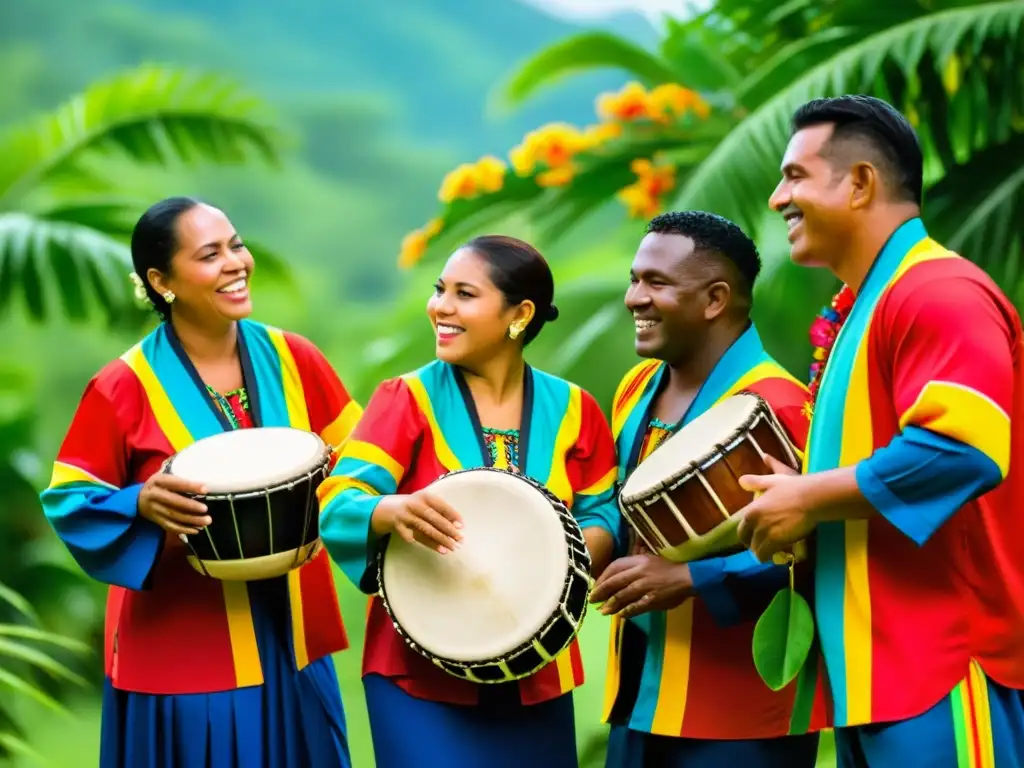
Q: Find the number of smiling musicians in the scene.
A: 4